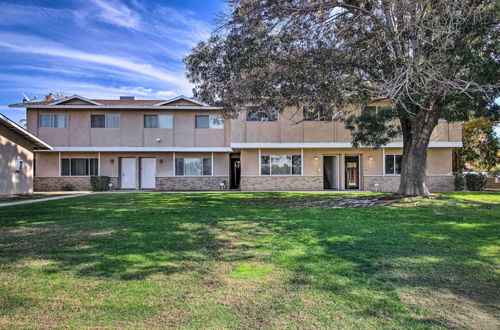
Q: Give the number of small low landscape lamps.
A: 3